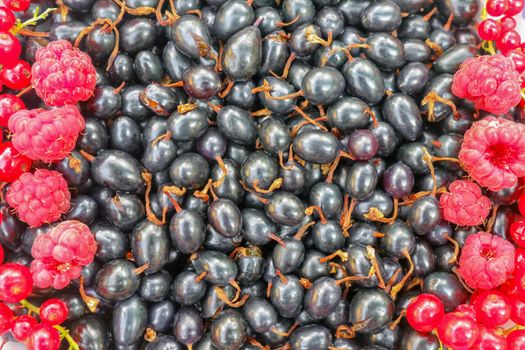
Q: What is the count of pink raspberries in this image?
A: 8